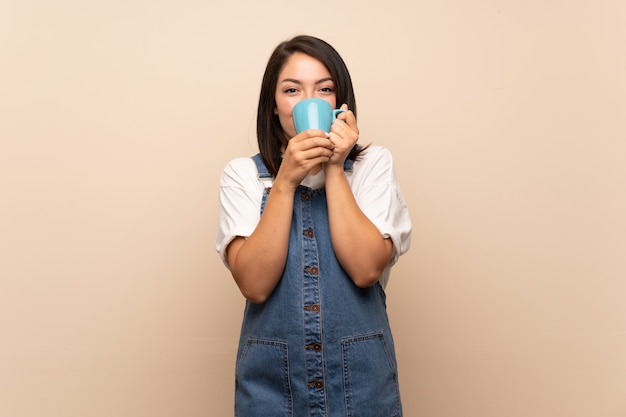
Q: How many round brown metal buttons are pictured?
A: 6